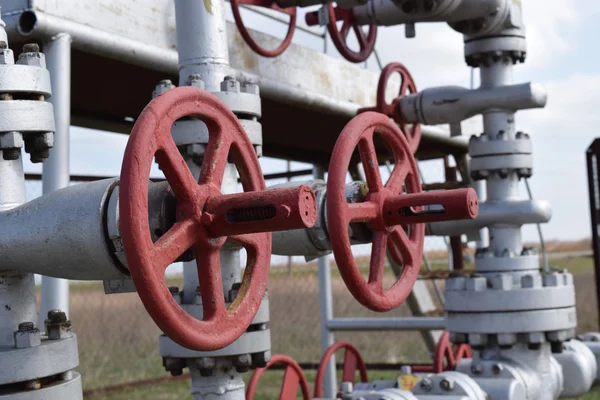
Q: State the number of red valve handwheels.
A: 8